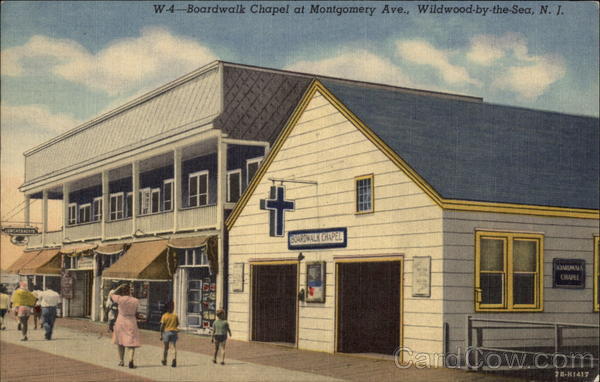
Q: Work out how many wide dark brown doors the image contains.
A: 2